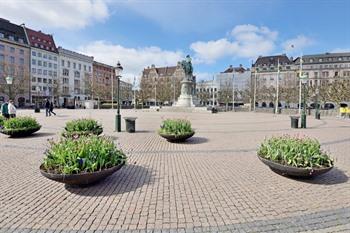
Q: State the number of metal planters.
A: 5